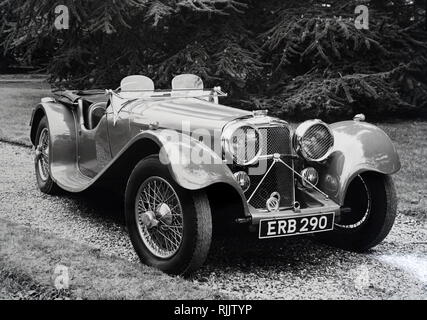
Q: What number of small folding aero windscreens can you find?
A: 2